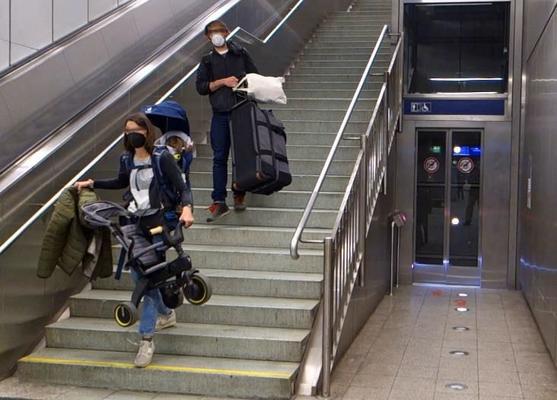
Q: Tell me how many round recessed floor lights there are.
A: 5